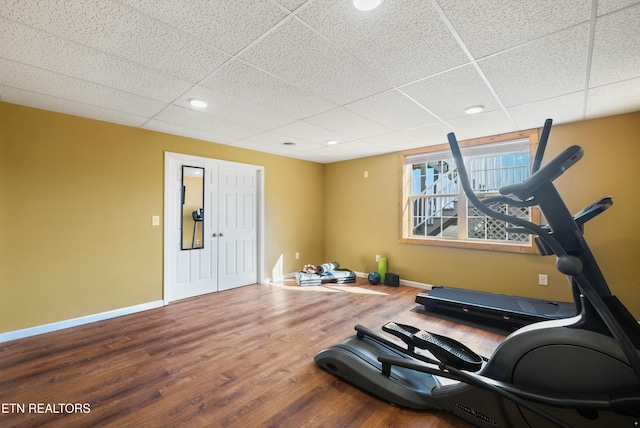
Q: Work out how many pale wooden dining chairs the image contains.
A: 0